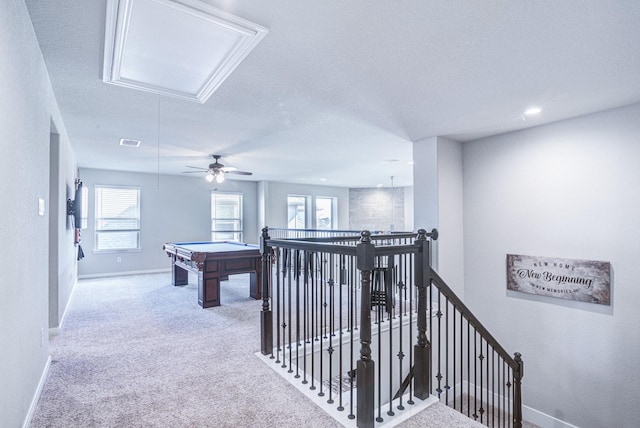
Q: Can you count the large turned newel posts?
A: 4